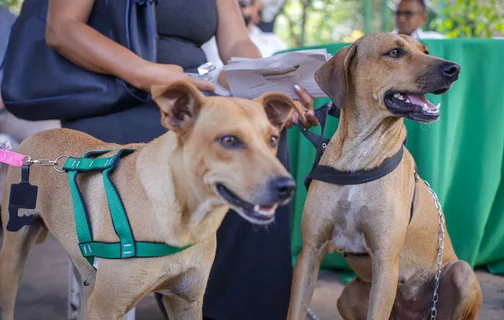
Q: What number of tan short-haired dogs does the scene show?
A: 2